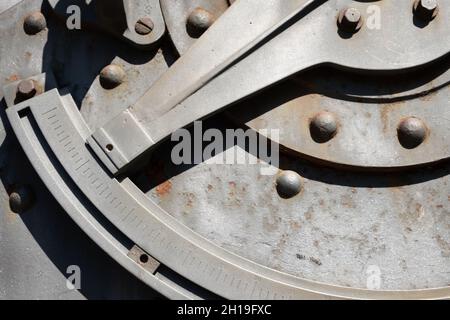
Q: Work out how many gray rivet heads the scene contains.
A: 7